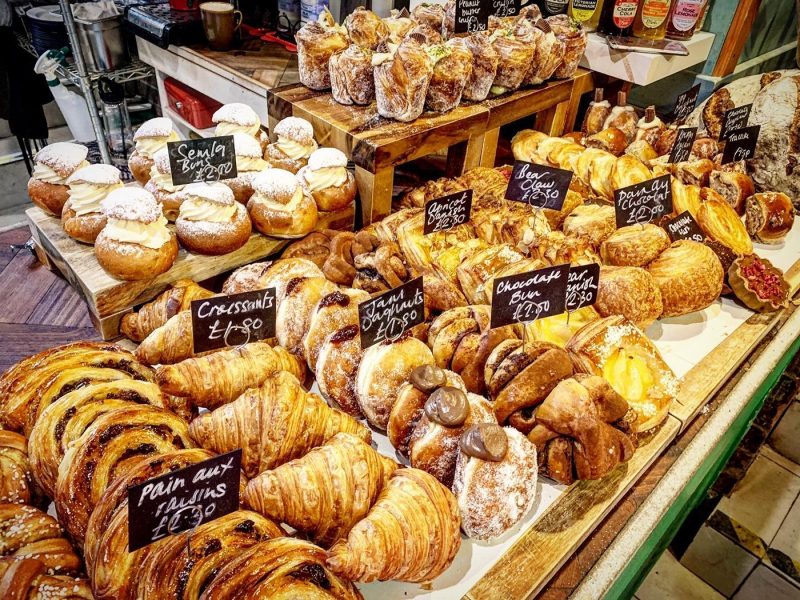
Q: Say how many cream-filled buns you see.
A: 11